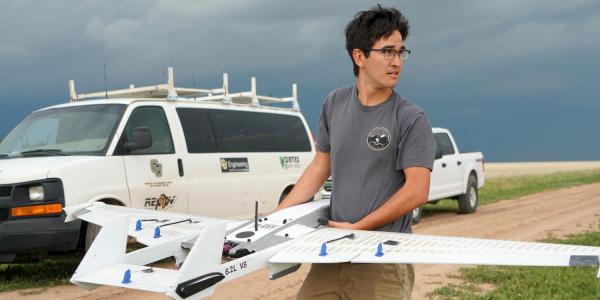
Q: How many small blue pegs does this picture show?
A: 5